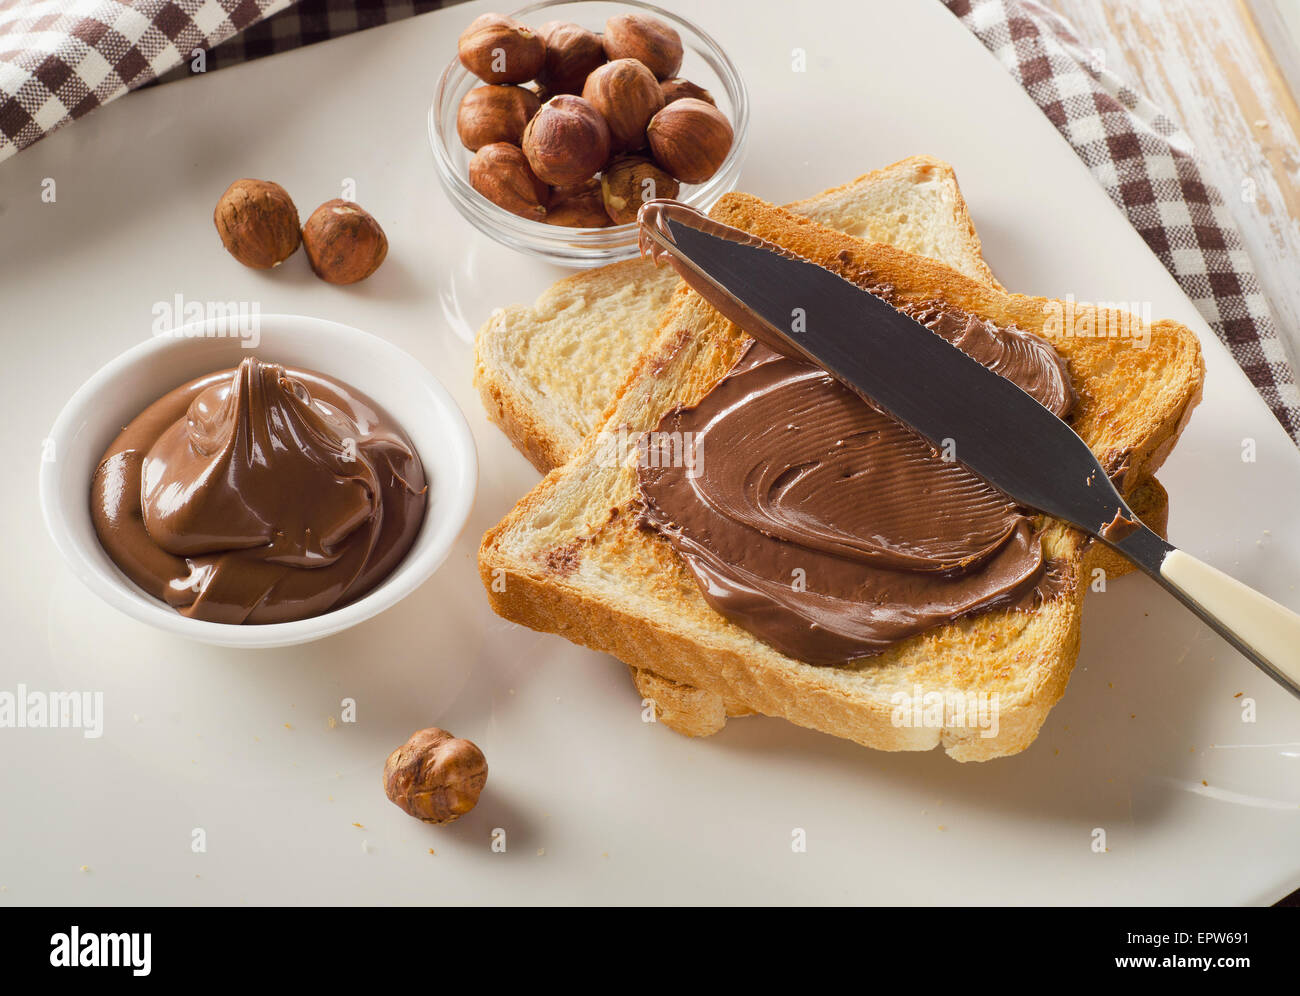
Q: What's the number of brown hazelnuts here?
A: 14